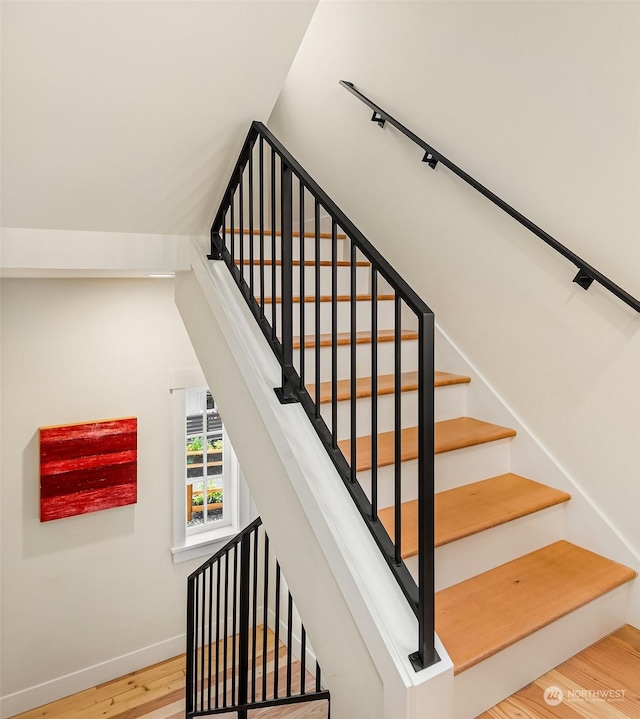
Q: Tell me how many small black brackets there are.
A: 3